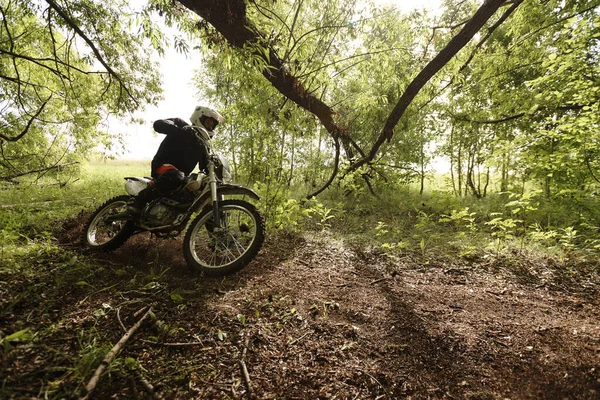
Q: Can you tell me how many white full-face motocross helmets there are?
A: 1